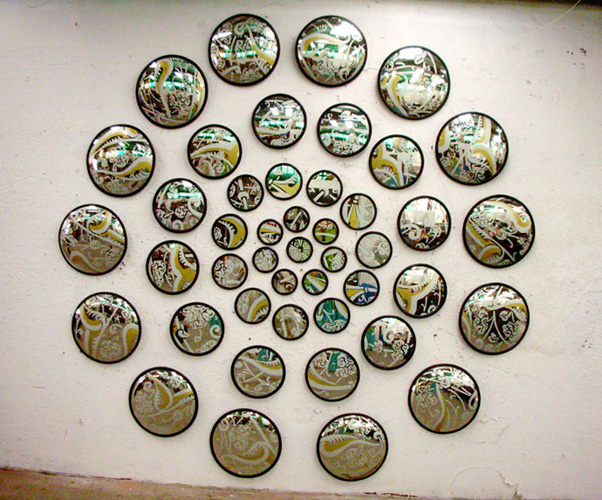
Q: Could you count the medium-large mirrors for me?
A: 12